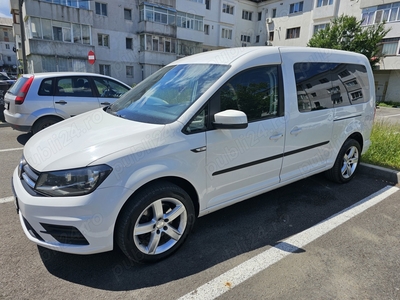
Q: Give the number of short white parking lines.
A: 2